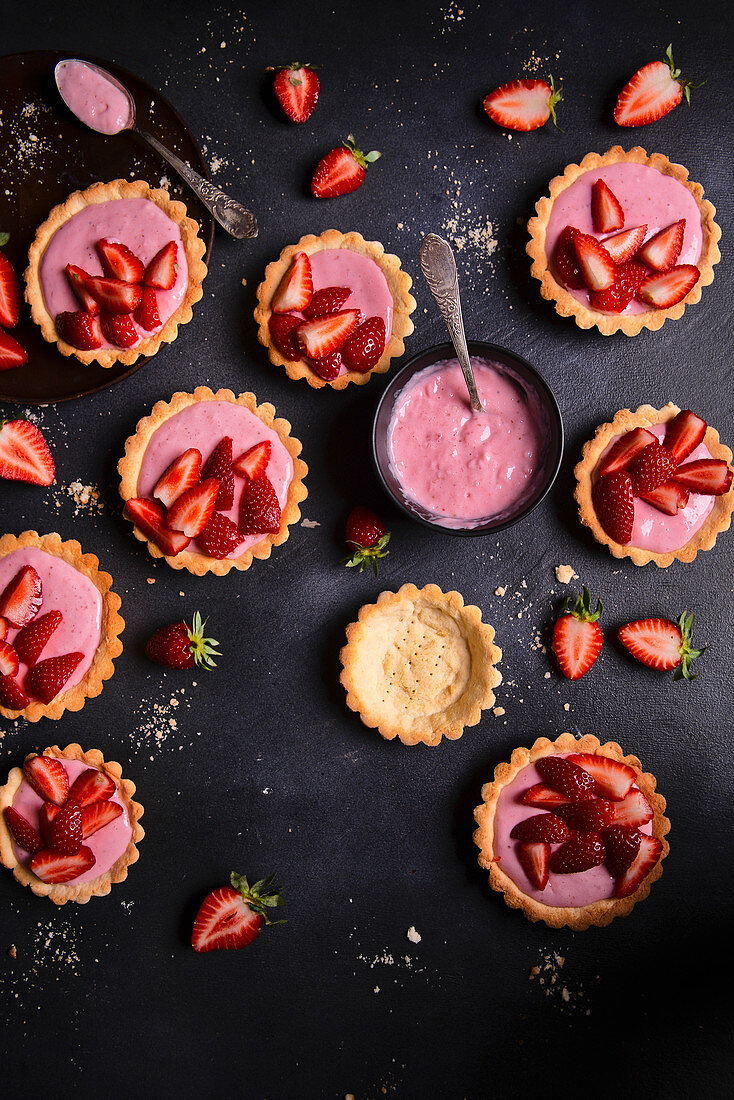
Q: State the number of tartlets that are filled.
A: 8